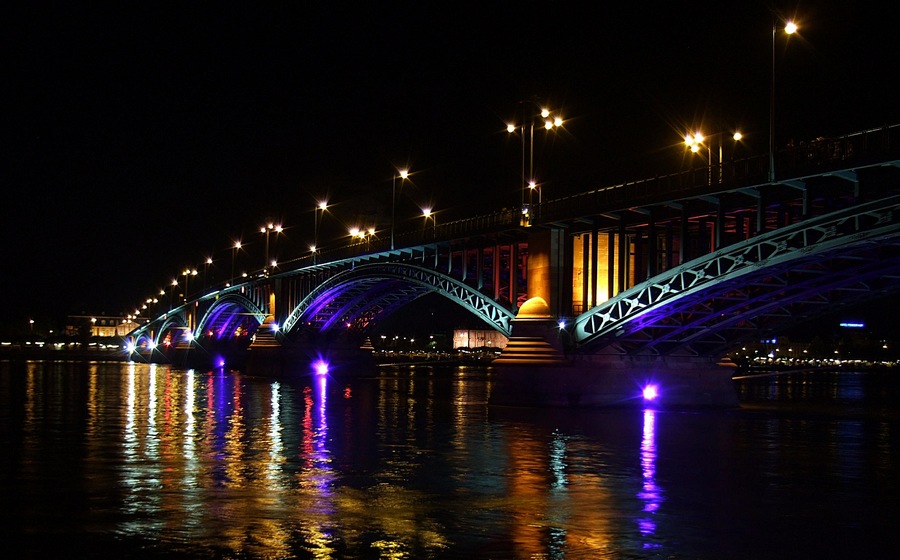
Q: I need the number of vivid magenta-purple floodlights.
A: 3